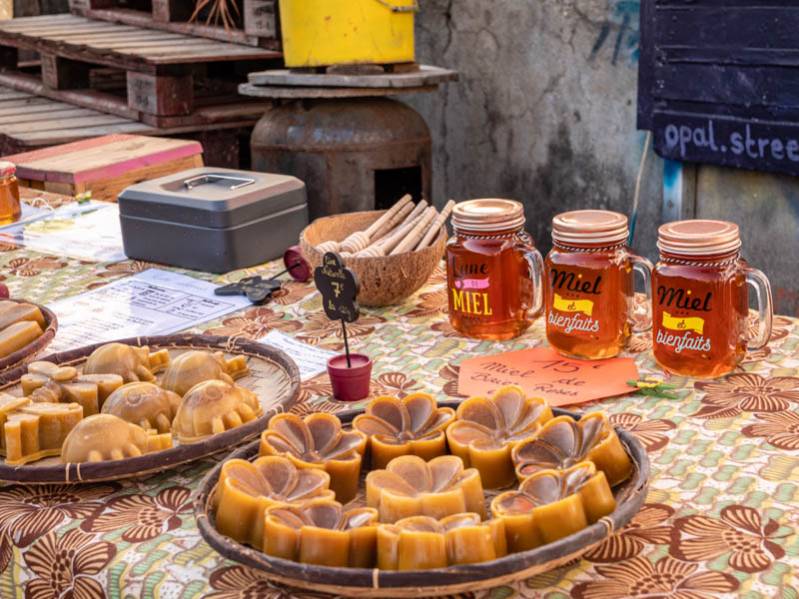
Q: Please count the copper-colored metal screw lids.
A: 3